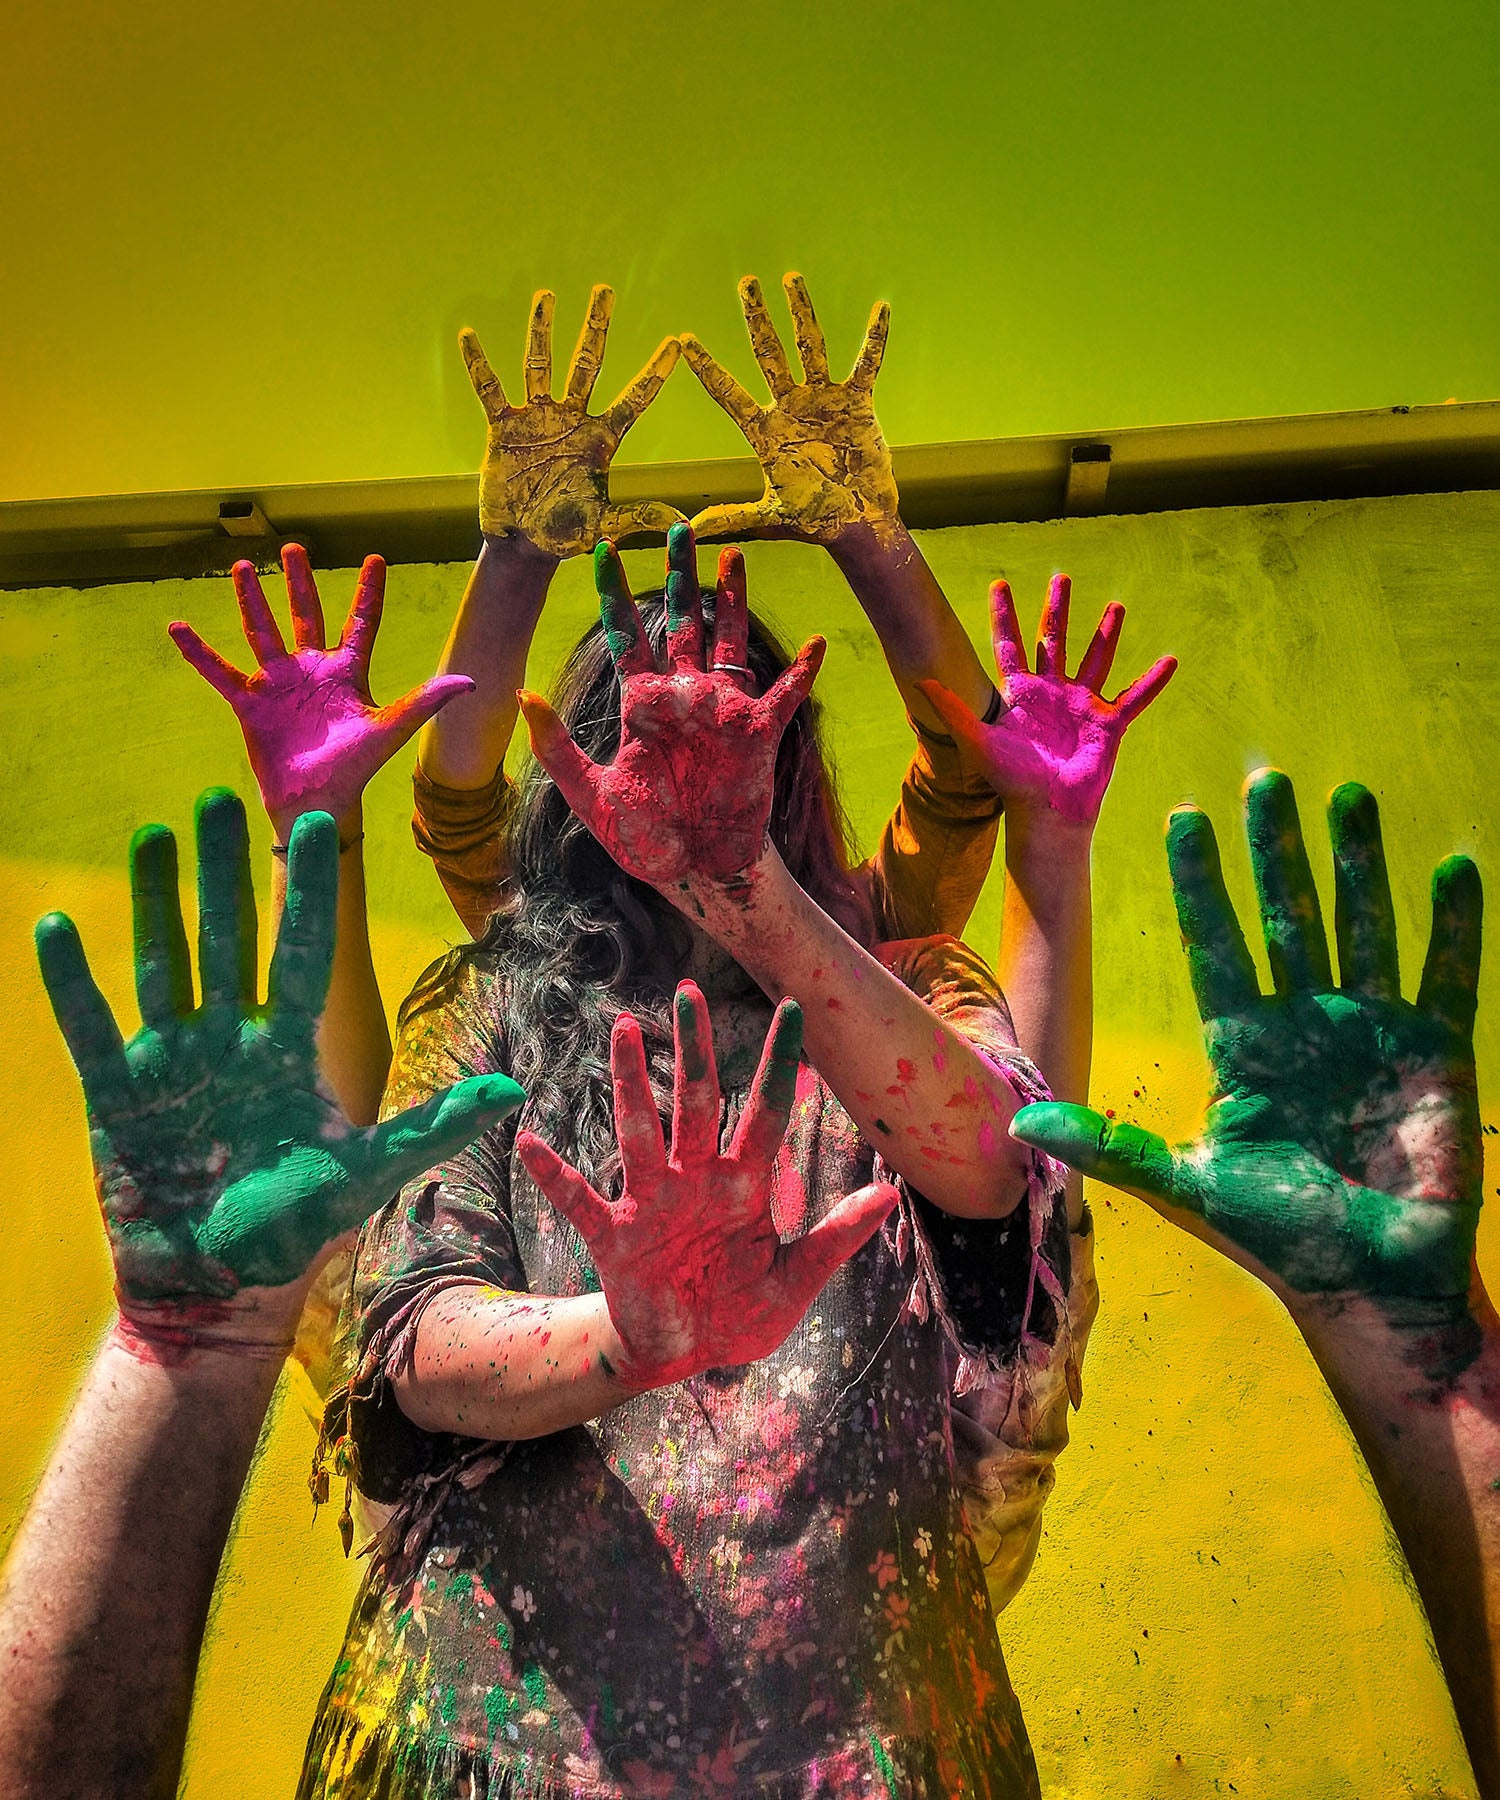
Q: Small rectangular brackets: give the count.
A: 2